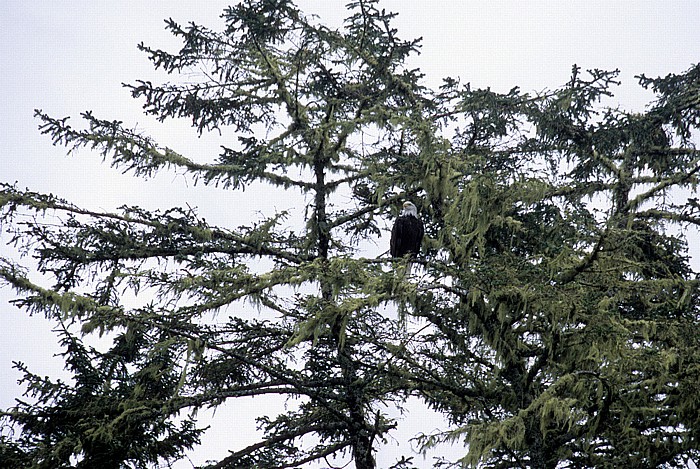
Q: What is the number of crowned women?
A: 0